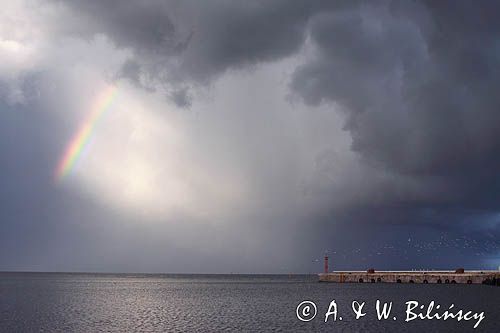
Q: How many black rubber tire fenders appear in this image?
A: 10